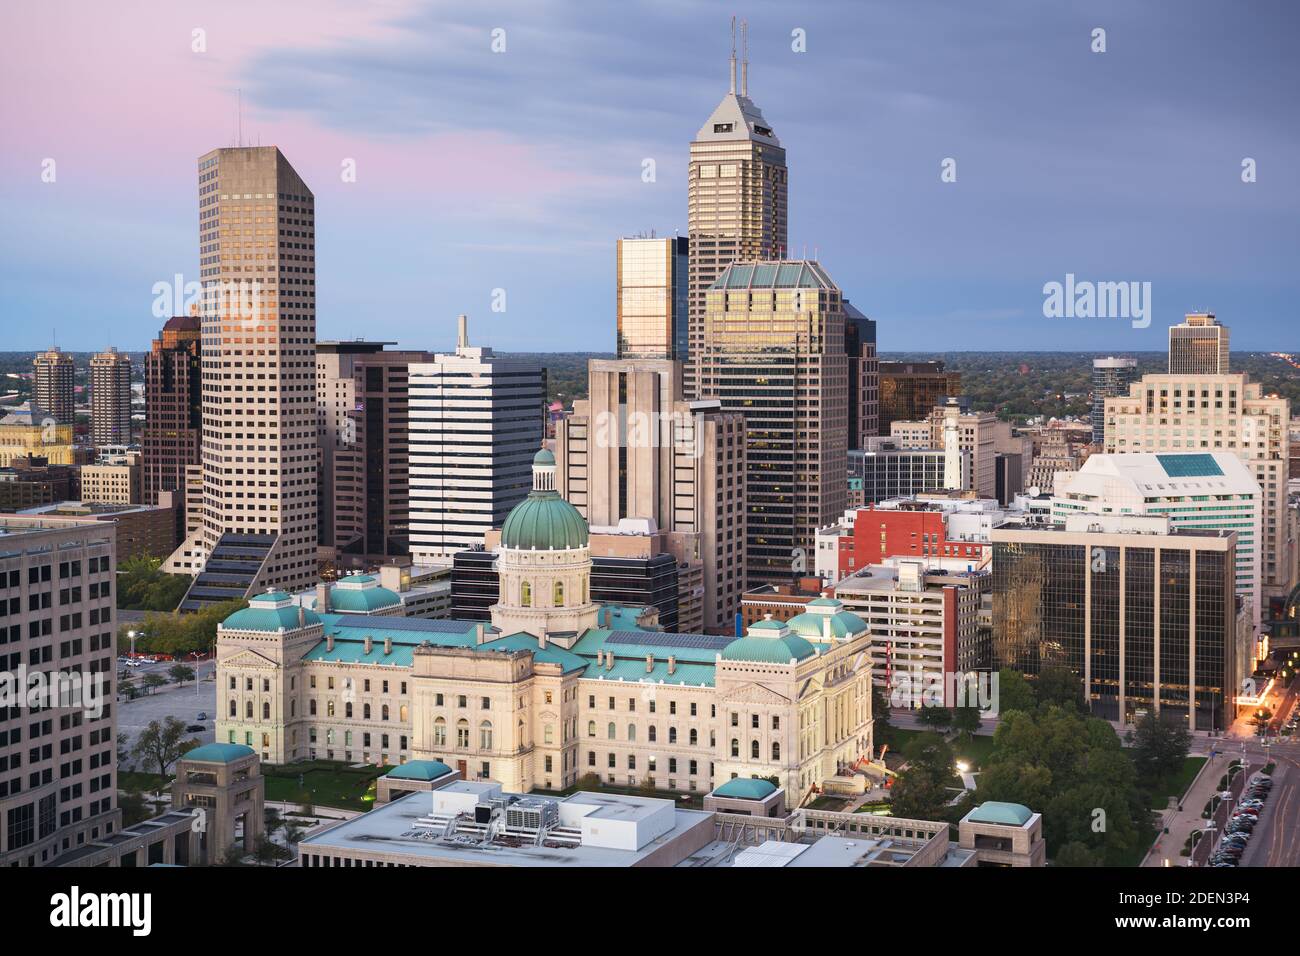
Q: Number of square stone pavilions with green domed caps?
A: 4